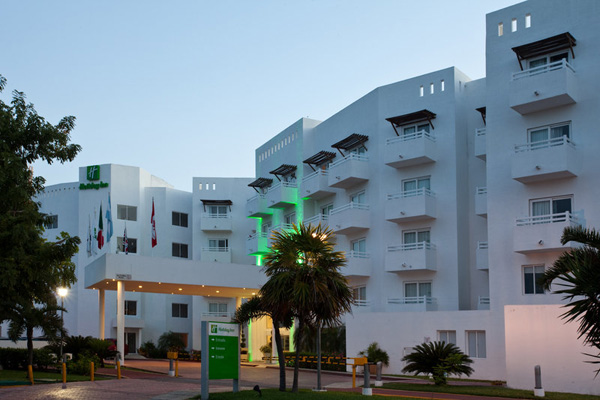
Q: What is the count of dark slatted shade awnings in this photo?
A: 8